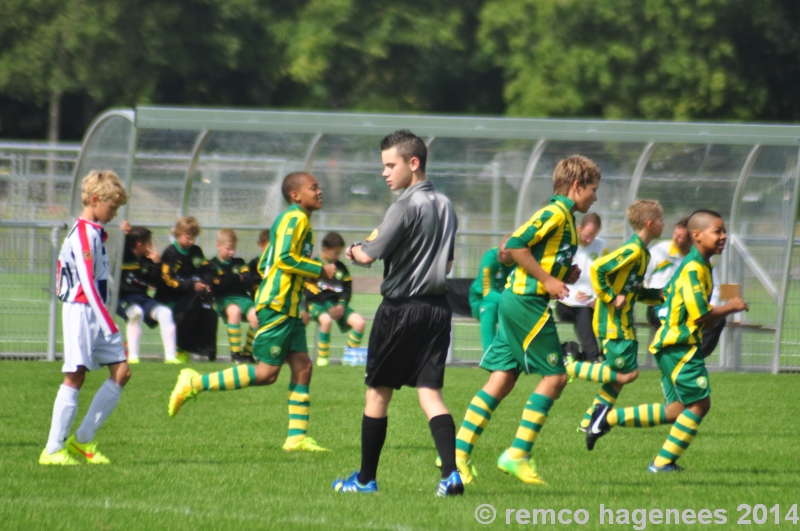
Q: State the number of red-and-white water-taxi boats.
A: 0